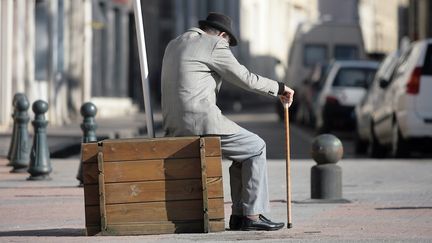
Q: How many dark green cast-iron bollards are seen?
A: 4